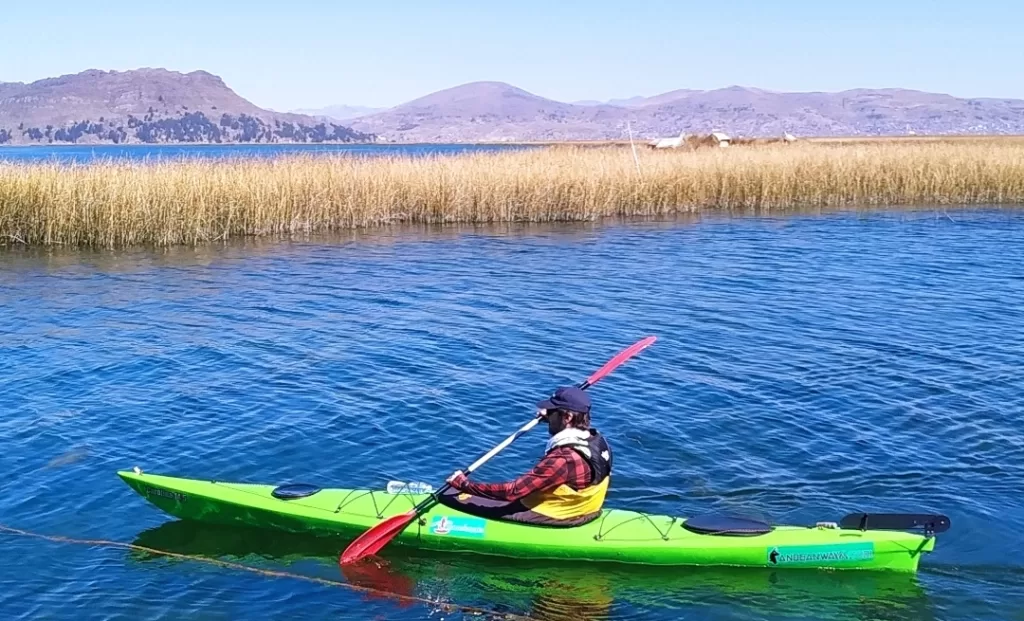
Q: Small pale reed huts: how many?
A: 3